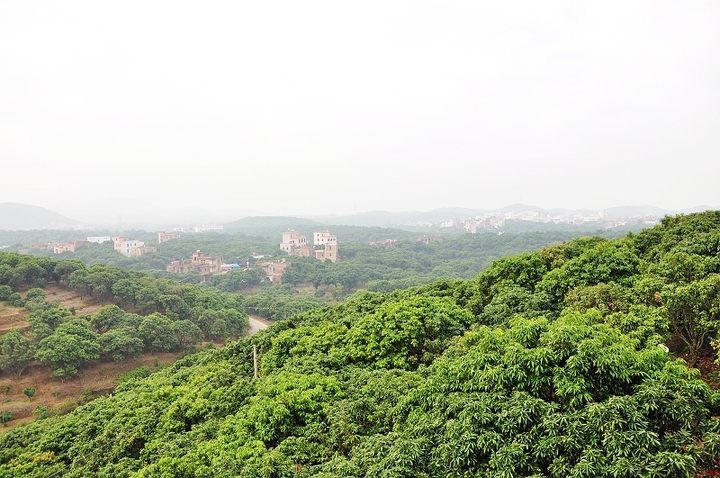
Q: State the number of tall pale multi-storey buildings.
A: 2